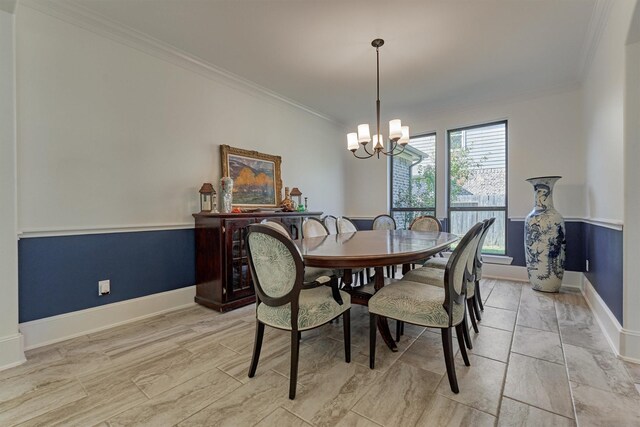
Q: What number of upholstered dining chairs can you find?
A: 10